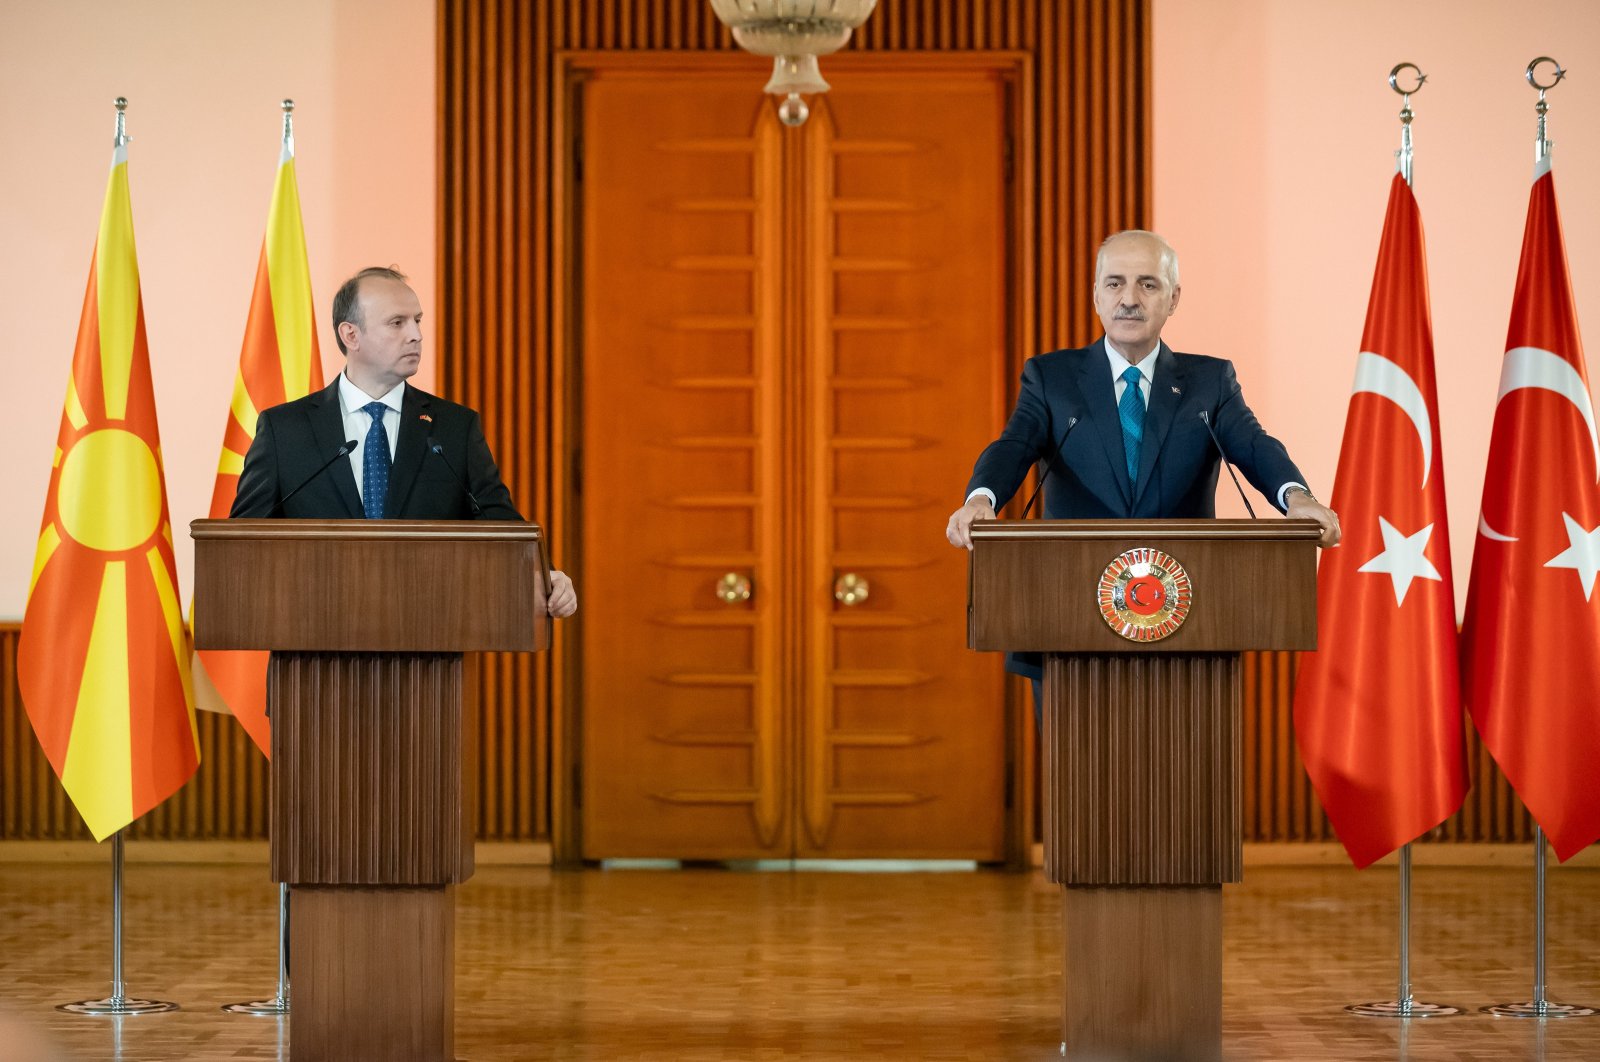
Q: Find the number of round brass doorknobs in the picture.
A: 2